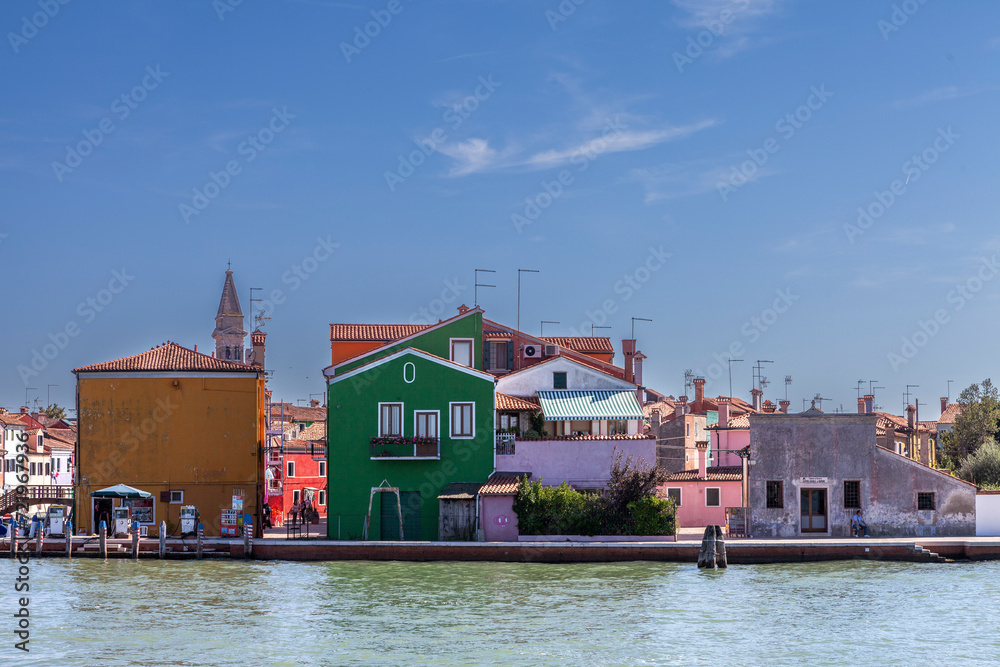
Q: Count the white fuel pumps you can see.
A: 3